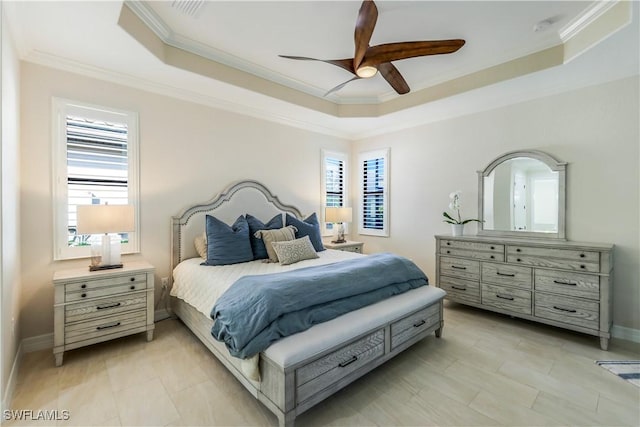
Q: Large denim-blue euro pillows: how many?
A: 3